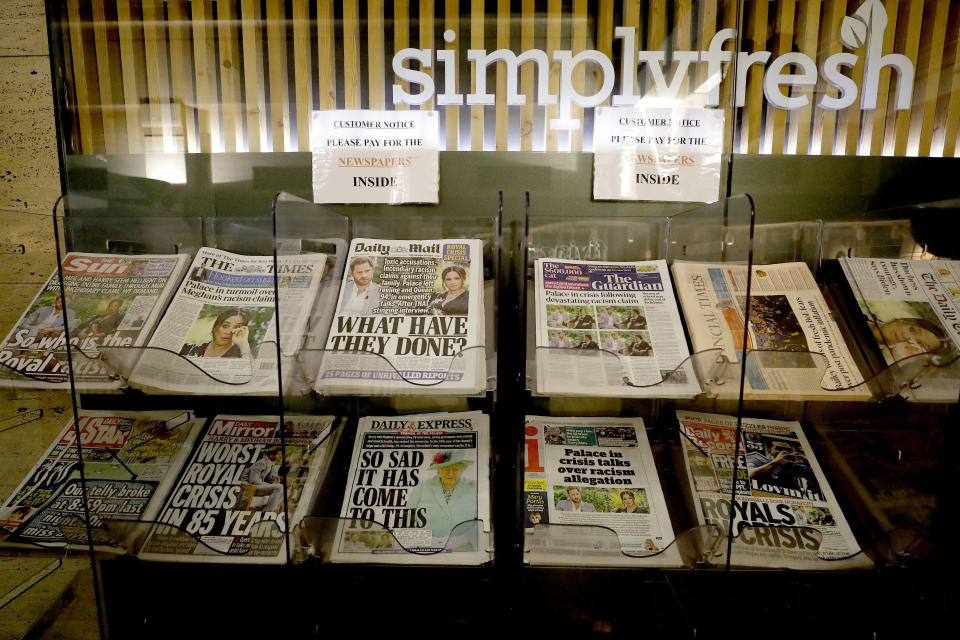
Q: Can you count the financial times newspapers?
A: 1